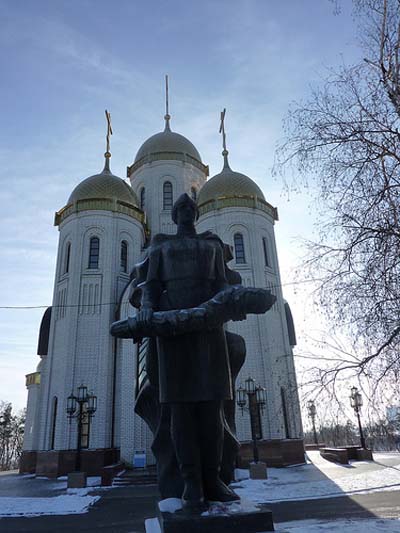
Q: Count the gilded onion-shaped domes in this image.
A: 3